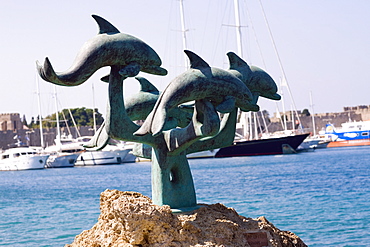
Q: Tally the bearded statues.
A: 0